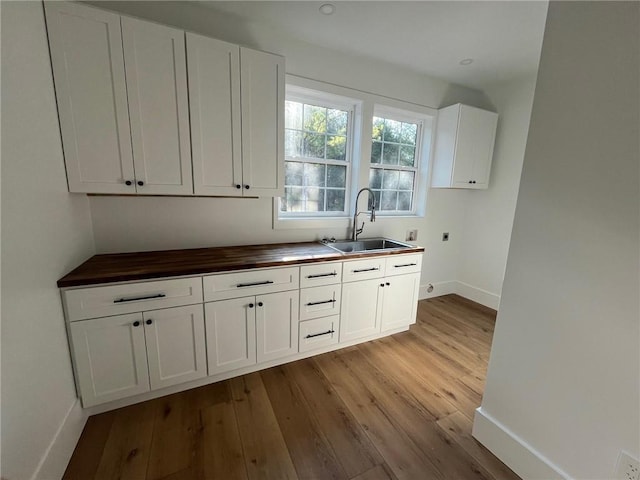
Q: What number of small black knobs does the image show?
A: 12